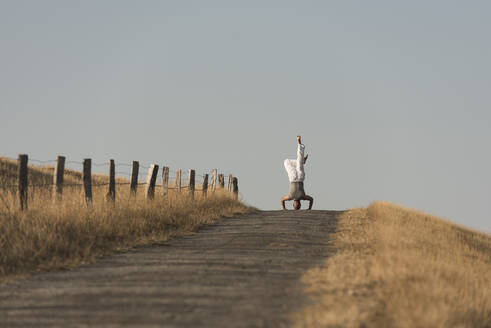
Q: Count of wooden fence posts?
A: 14